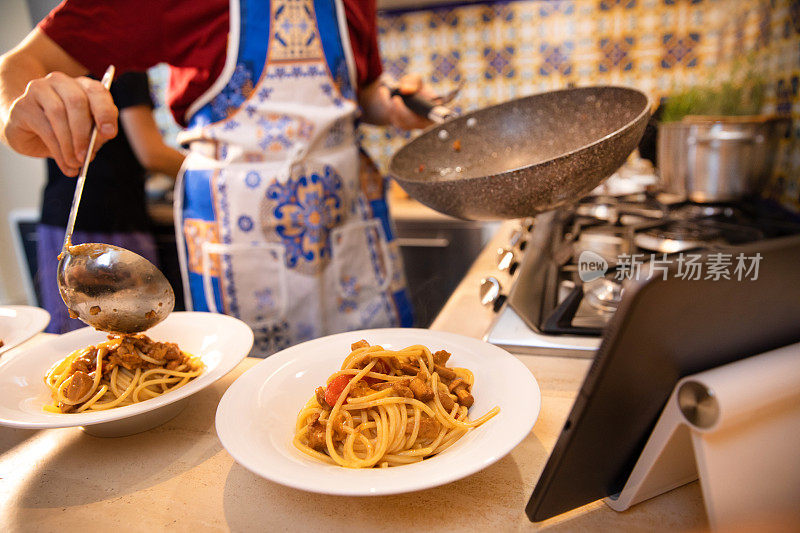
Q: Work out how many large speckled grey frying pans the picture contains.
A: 1